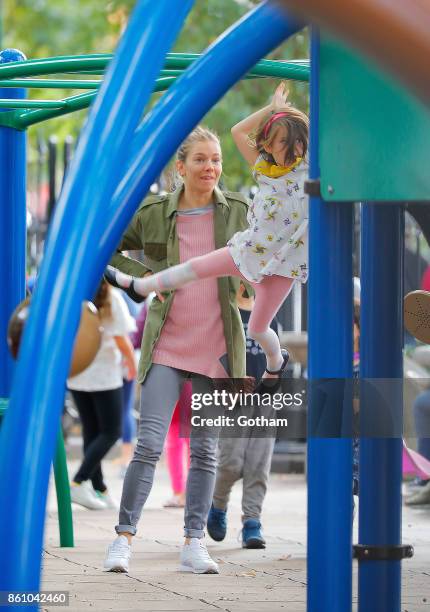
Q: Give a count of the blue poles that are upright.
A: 3